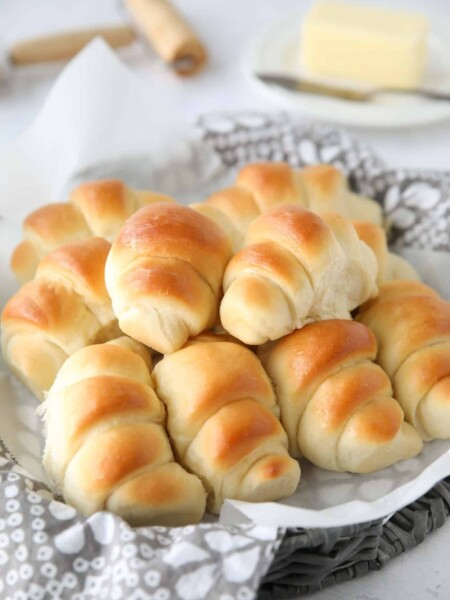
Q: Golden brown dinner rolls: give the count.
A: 10